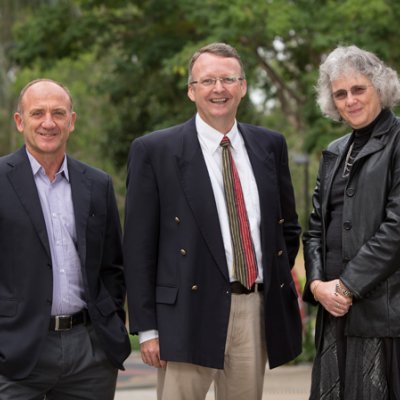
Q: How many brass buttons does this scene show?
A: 6